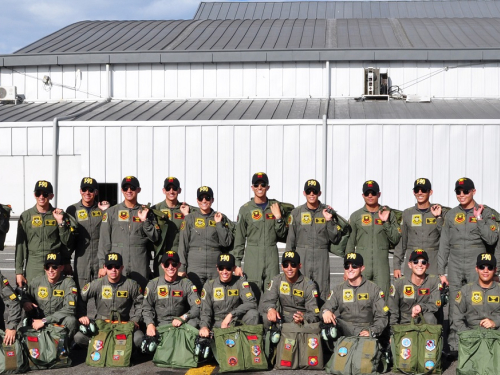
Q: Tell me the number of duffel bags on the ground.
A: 9